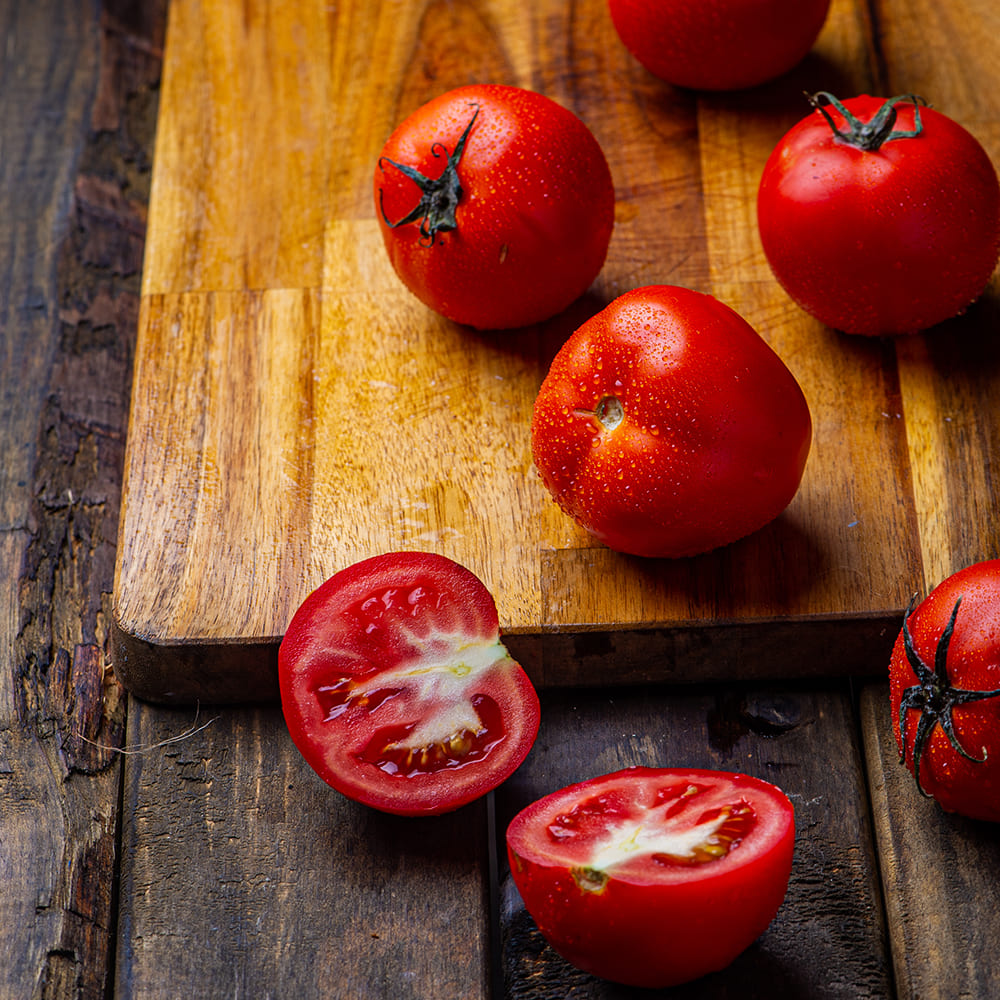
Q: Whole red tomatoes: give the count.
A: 5